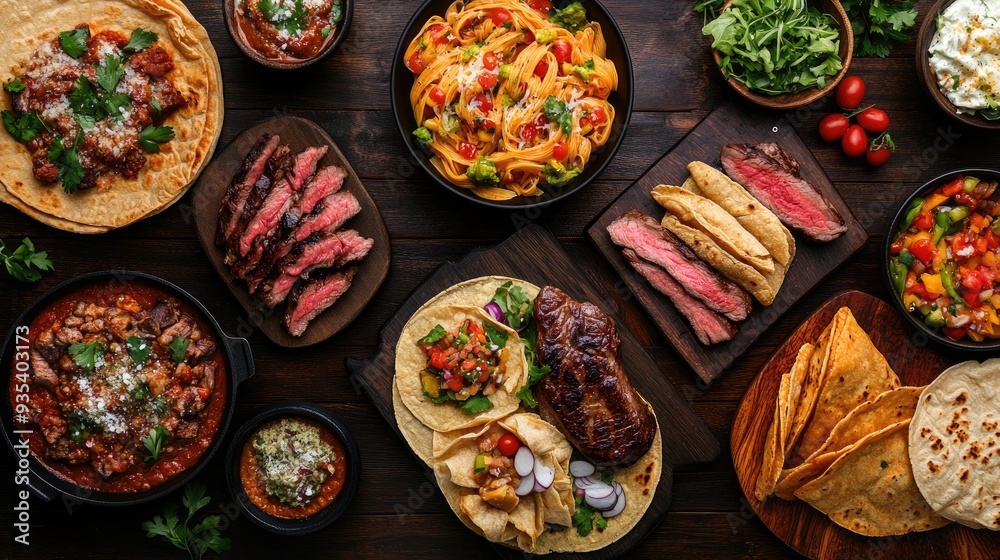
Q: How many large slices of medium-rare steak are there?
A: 3